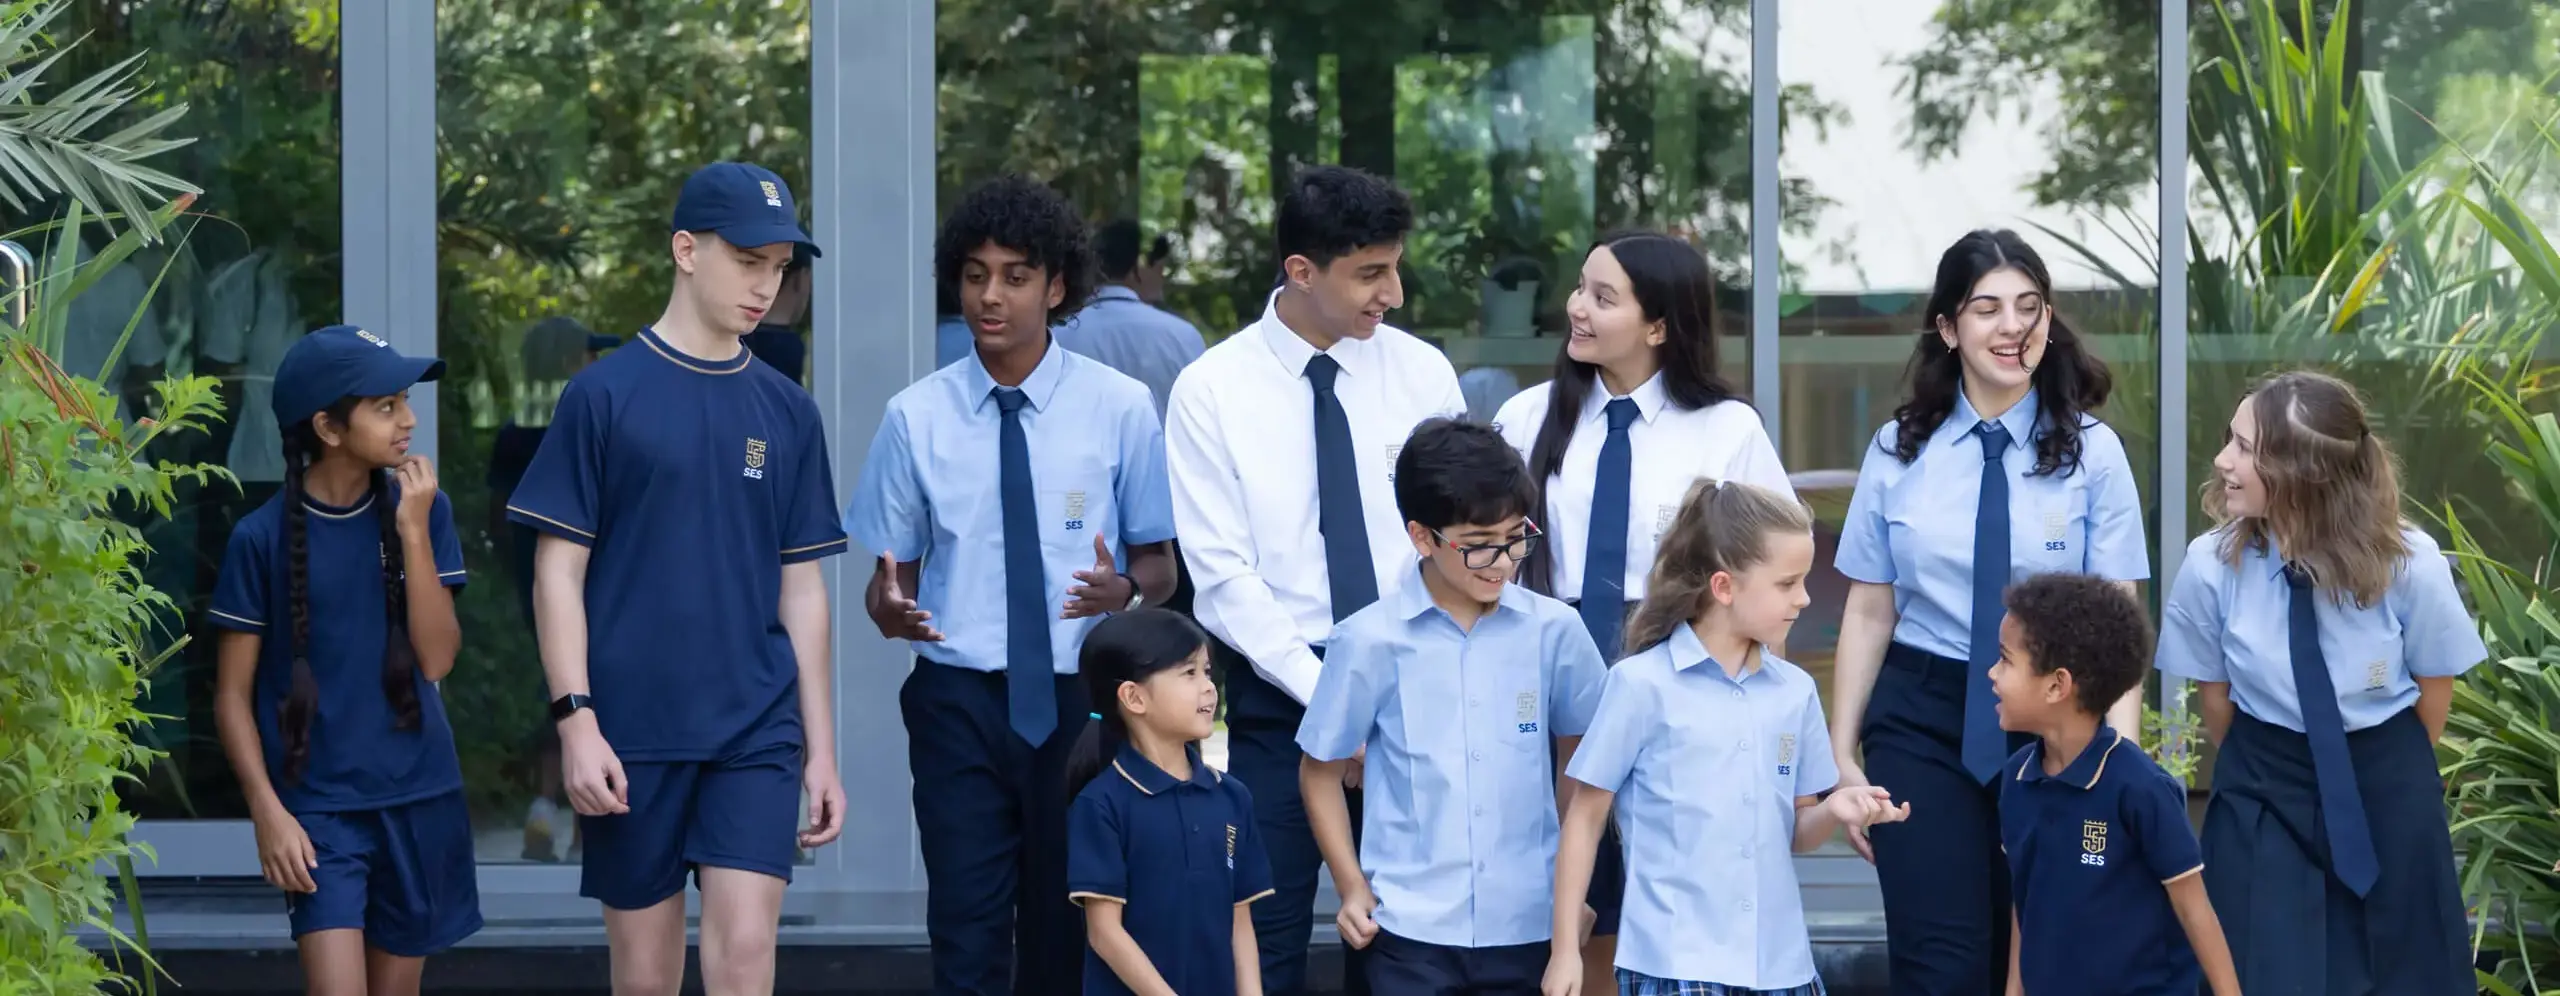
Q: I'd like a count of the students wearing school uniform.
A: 11